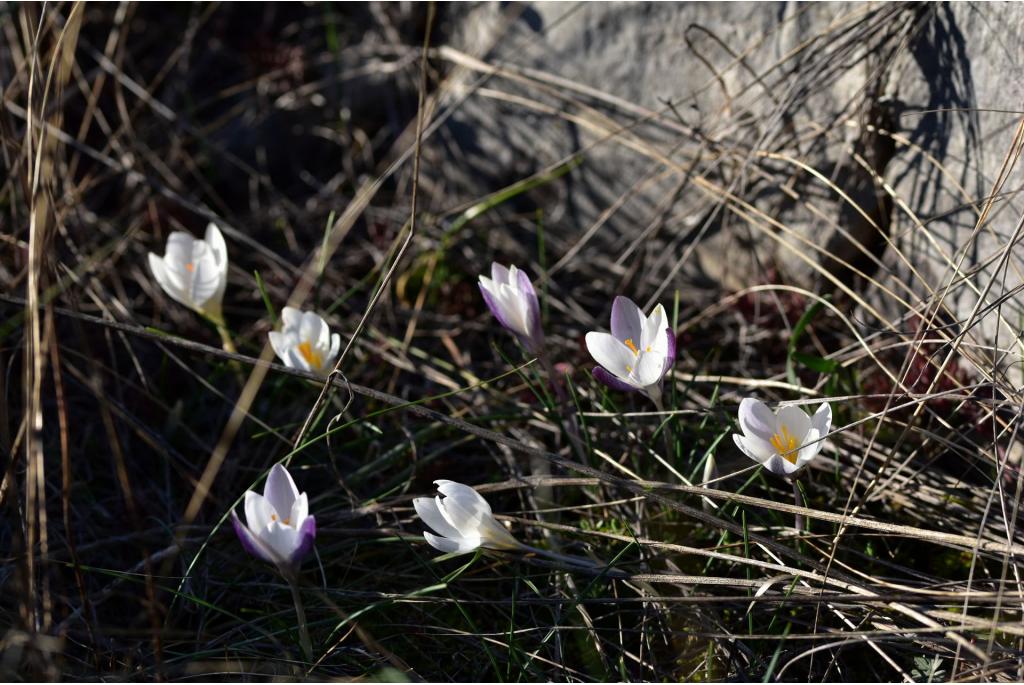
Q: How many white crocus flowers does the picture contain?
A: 7